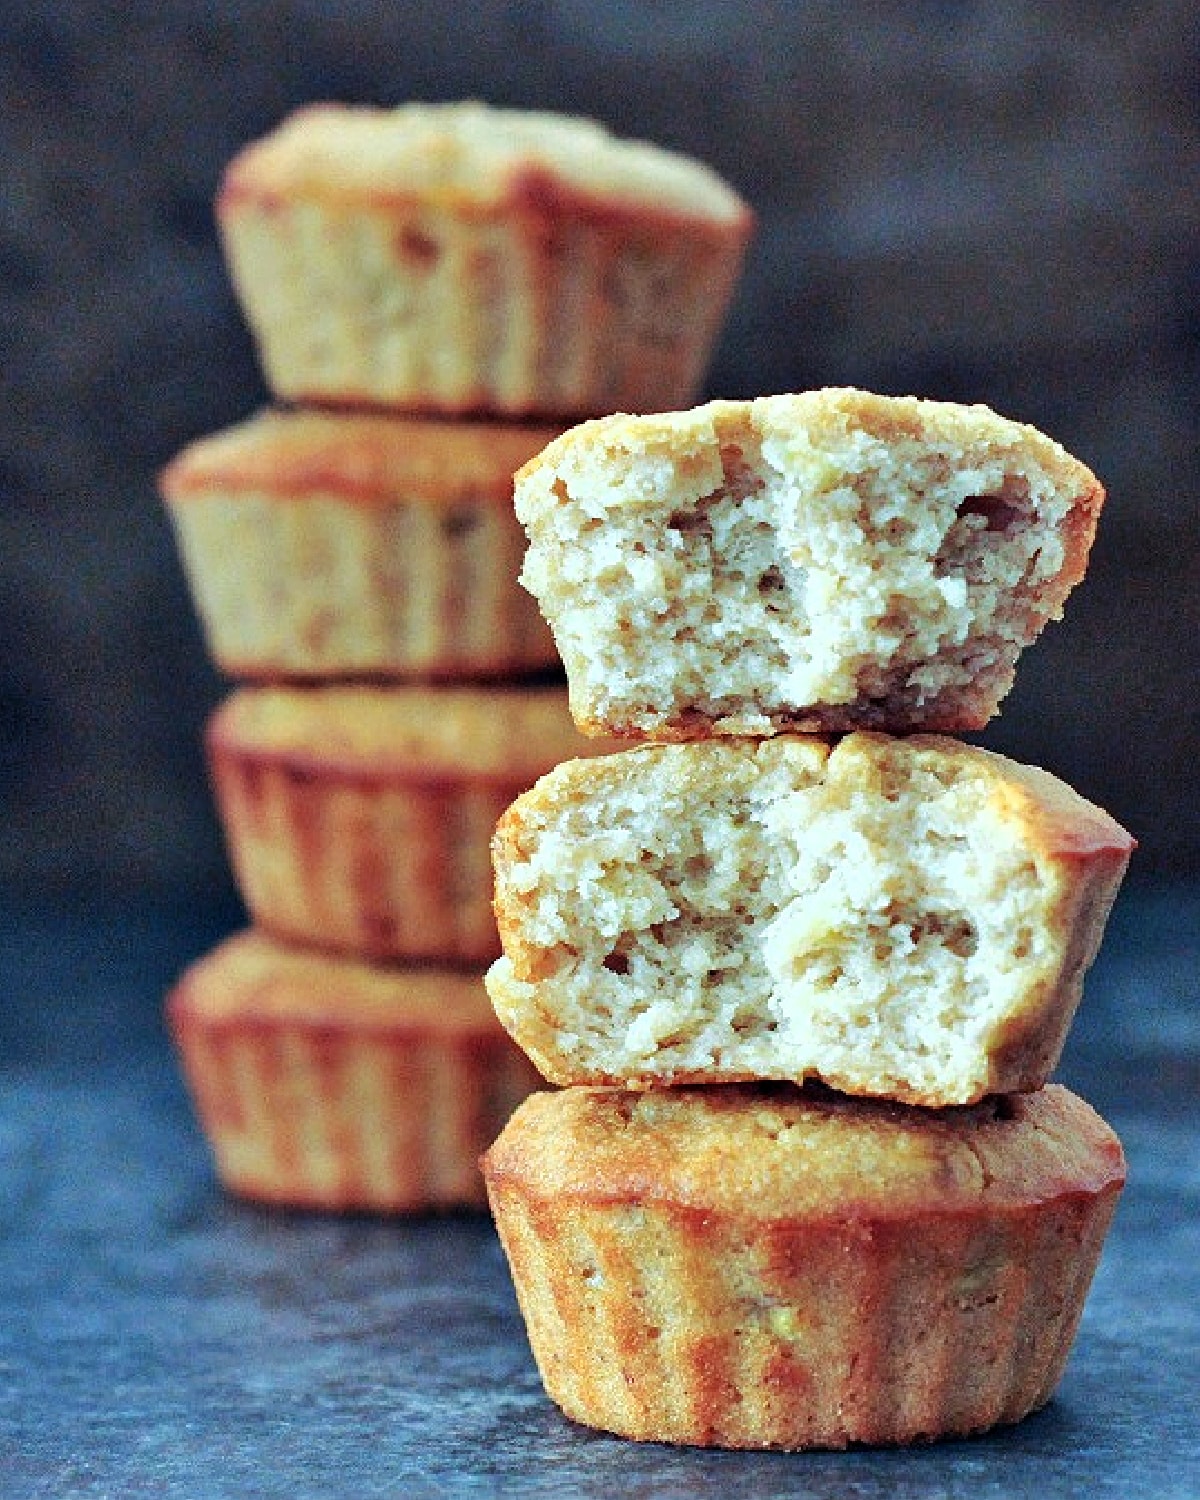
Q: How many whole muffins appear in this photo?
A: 5